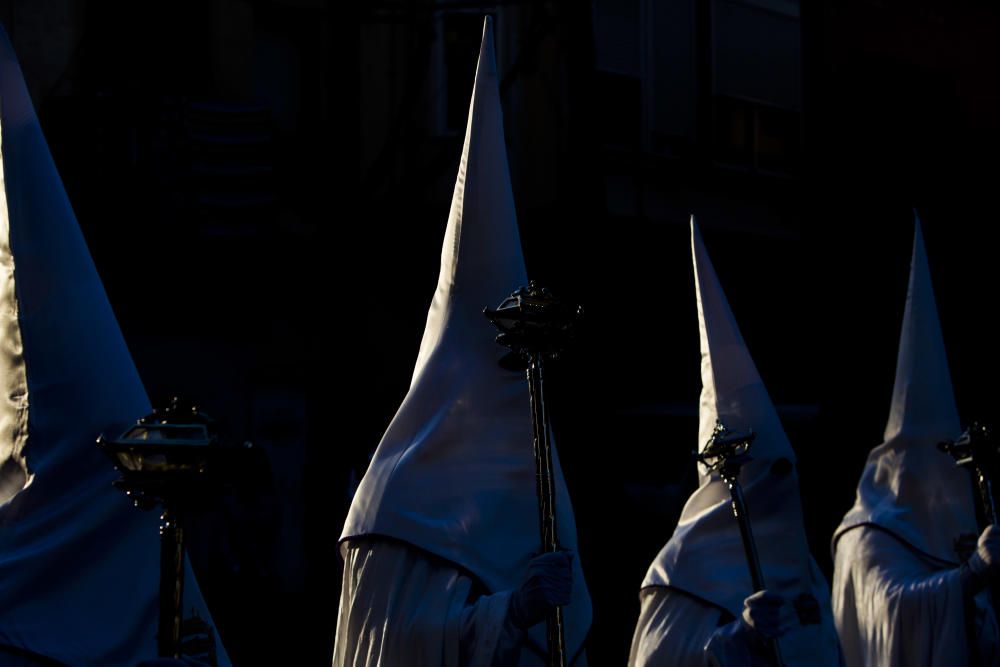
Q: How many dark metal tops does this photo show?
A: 4